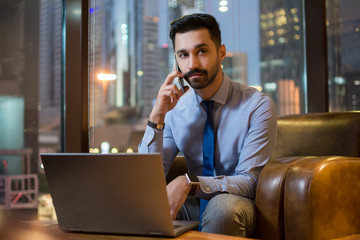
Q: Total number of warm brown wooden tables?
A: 1